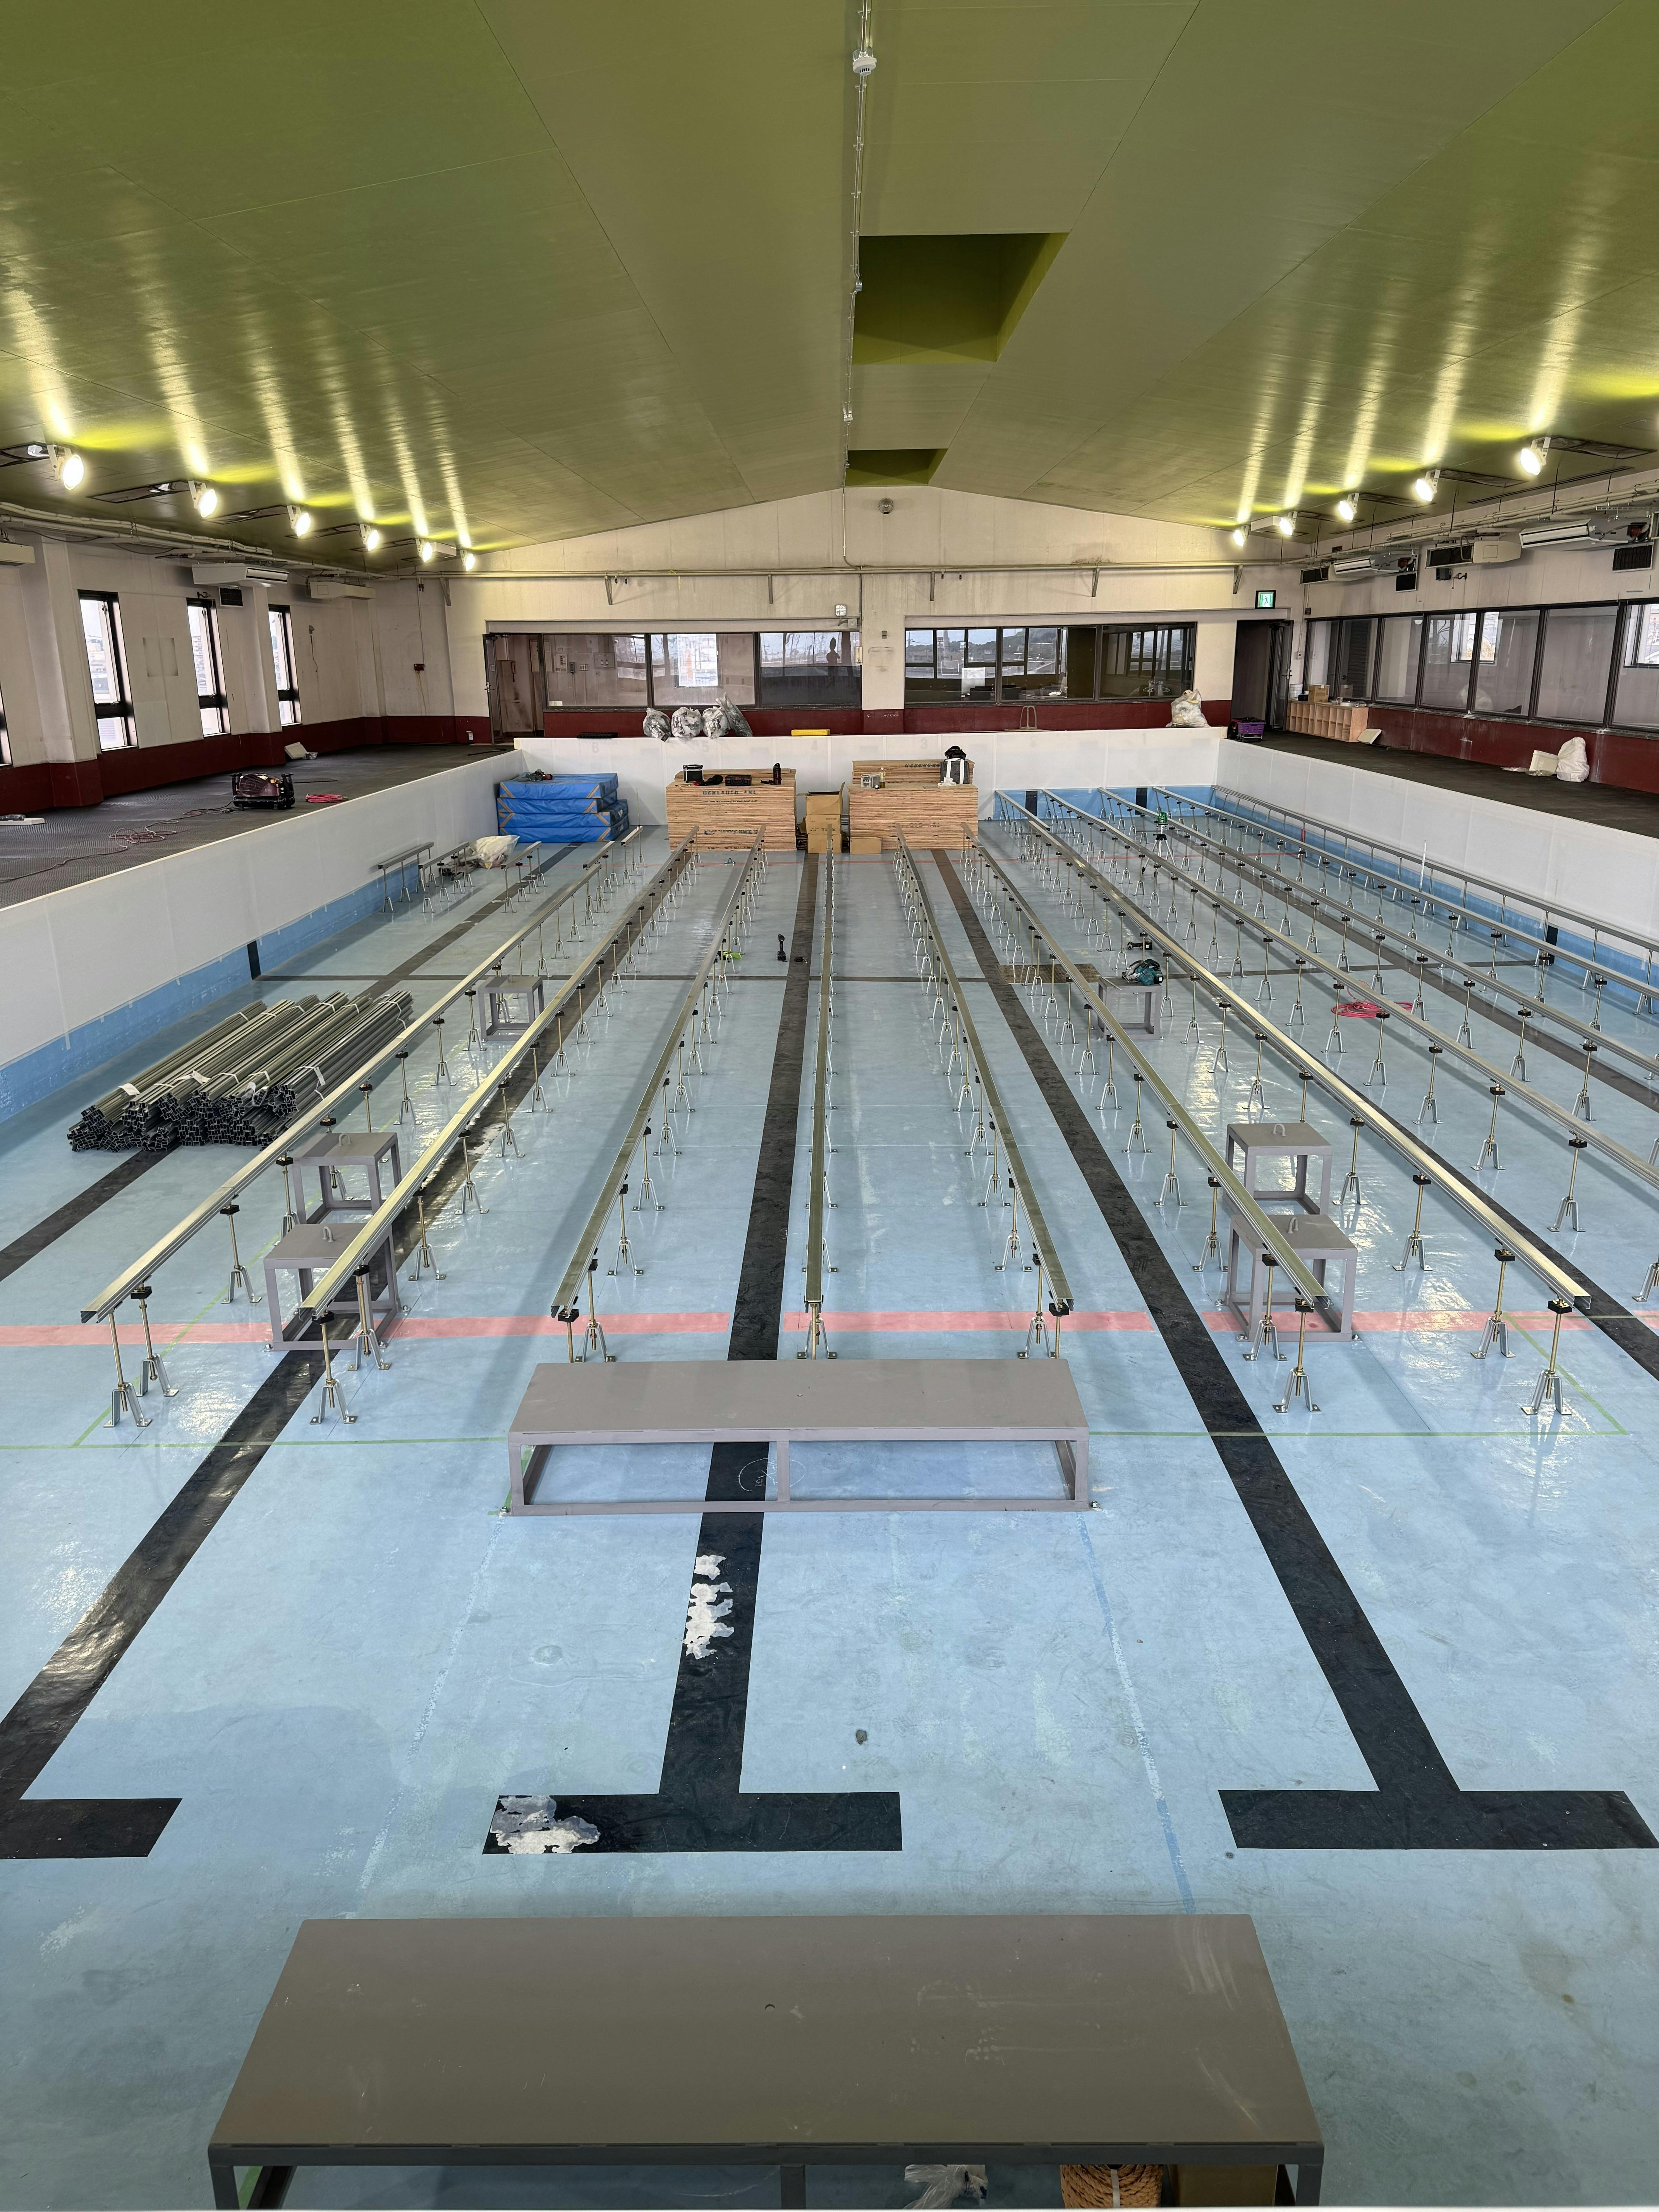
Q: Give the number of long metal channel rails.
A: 11